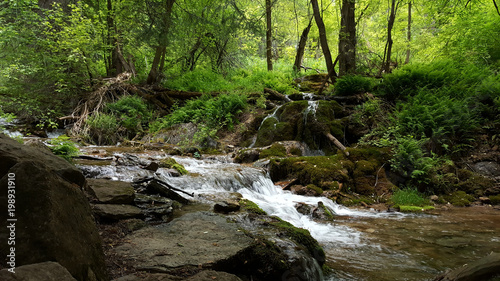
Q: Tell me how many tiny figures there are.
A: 0